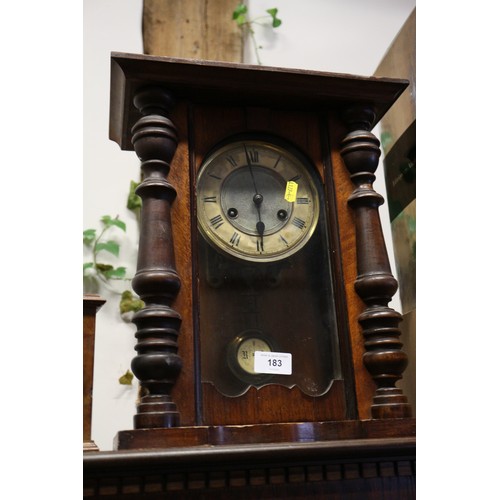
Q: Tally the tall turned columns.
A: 2